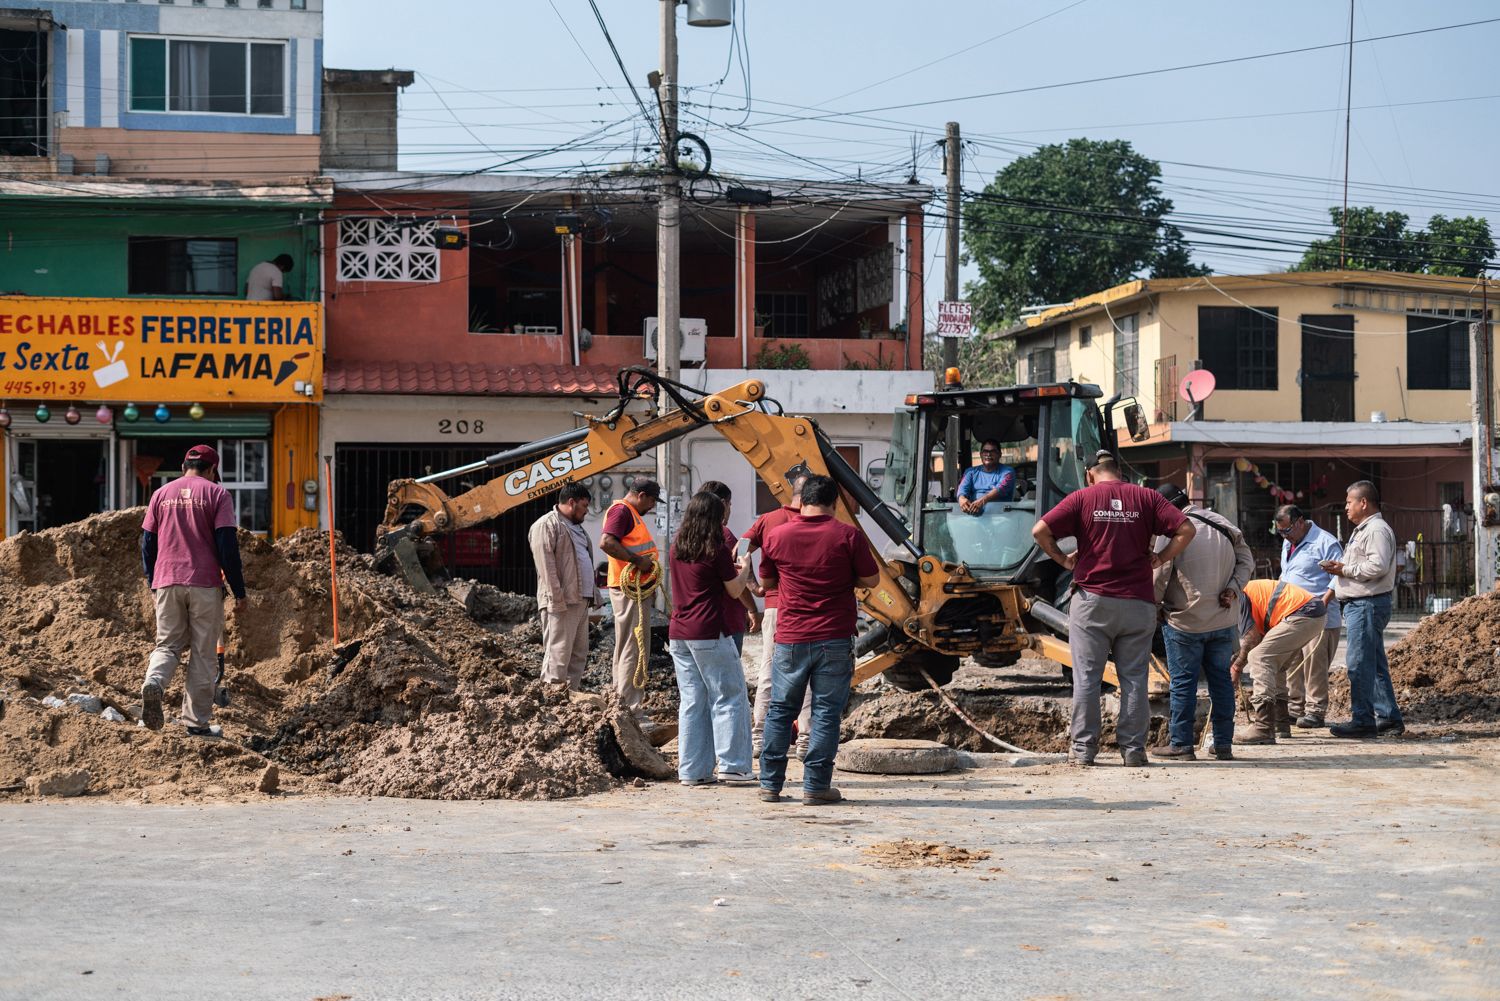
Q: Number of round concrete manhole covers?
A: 1